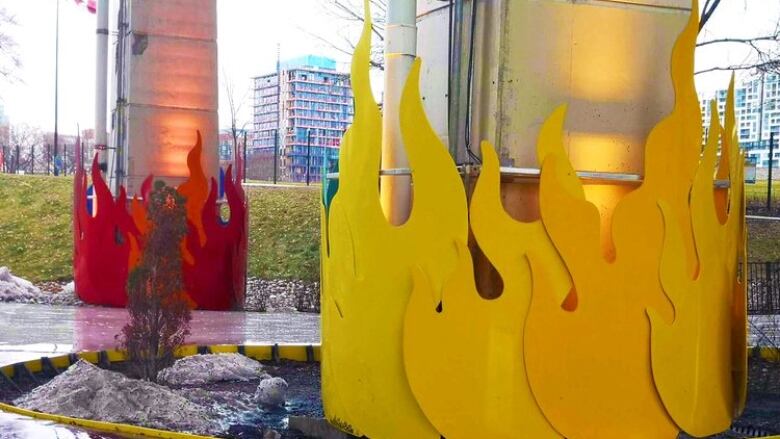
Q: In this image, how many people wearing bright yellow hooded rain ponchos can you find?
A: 0